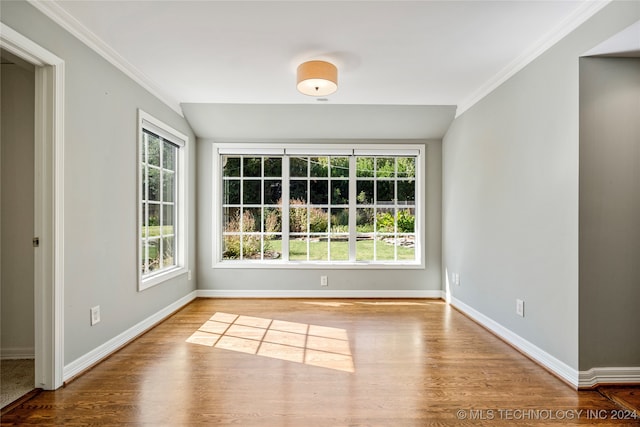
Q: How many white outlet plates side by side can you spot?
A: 2